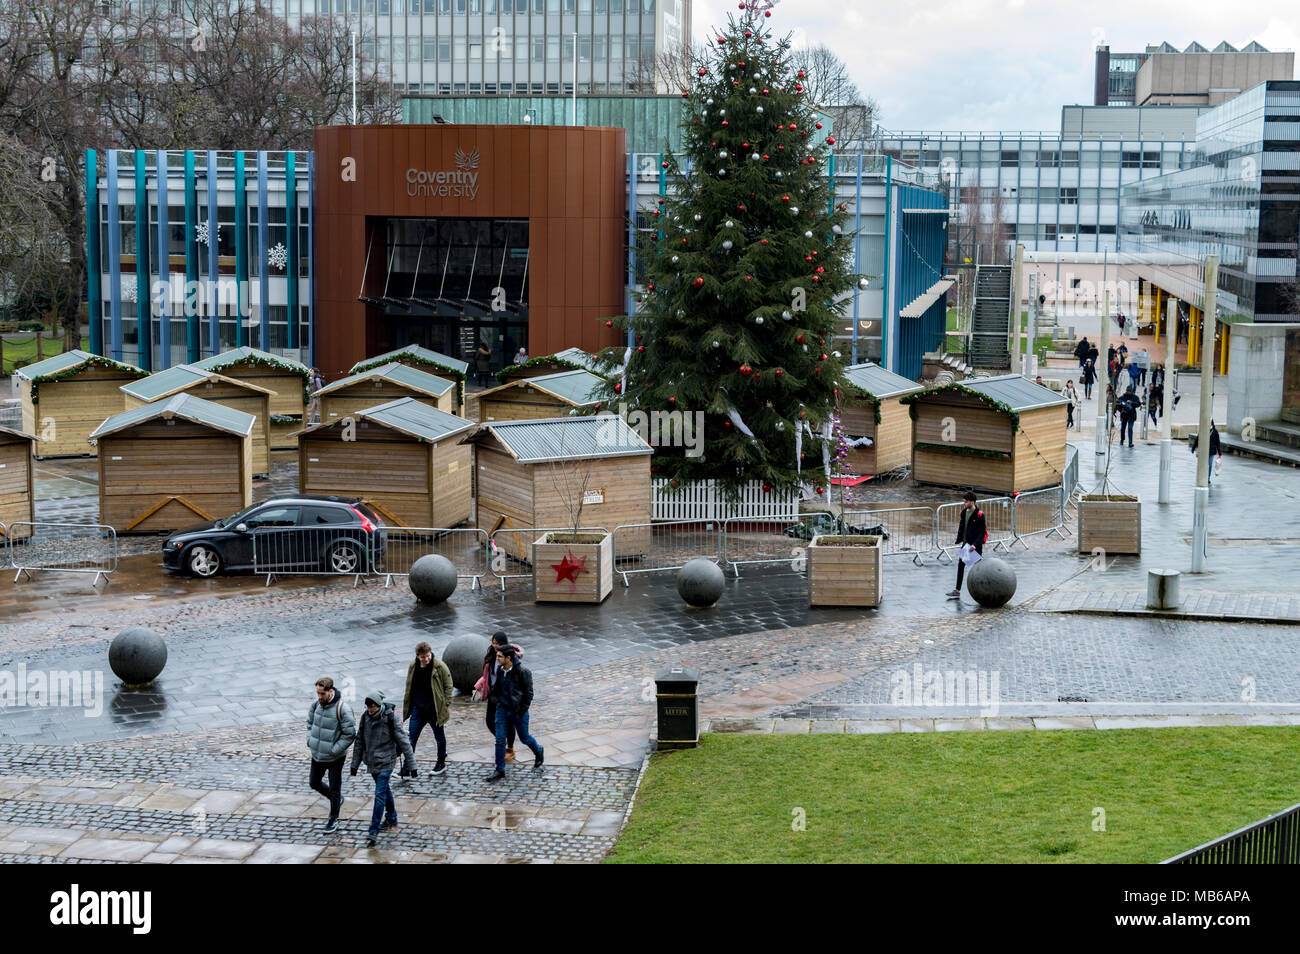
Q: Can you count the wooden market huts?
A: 13